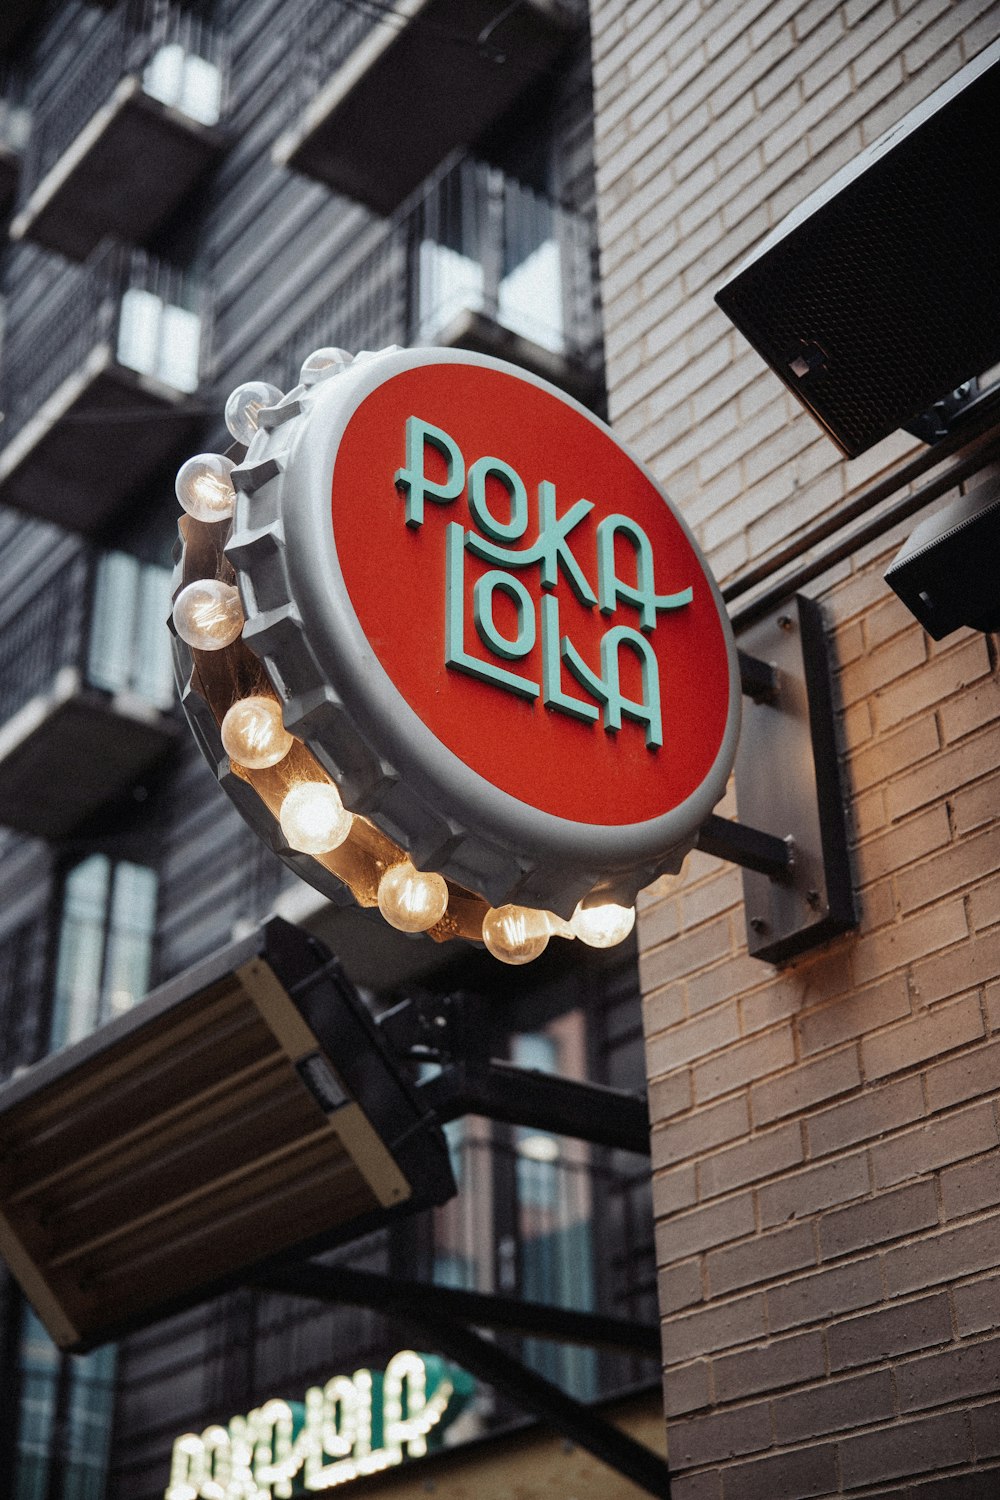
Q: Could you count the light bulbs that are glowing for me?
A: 7